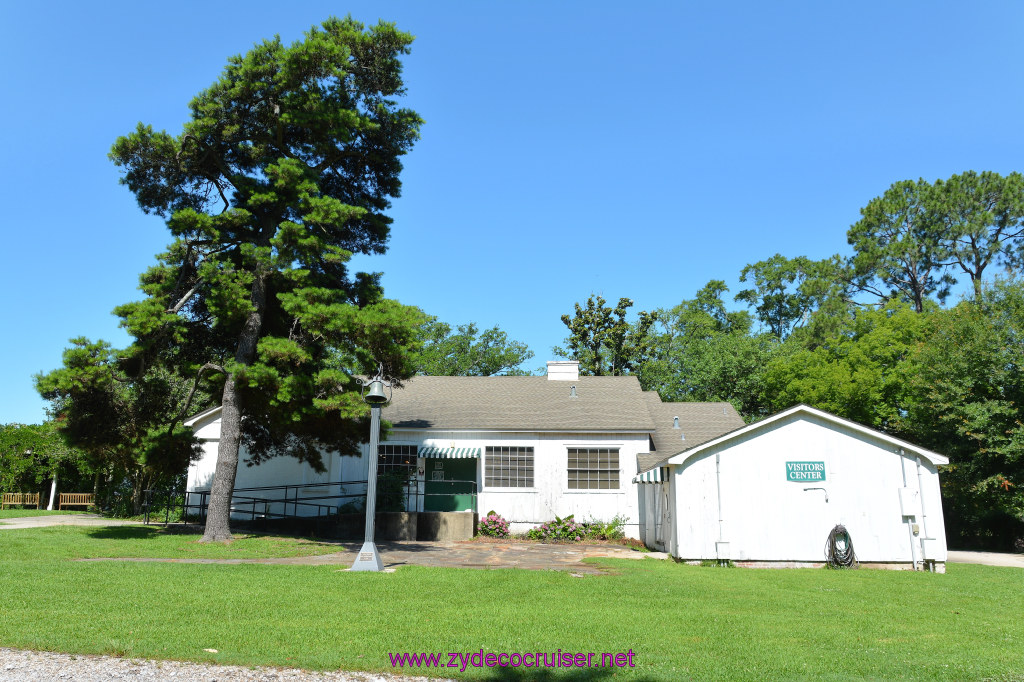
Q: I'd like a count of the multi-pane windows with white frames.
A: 3